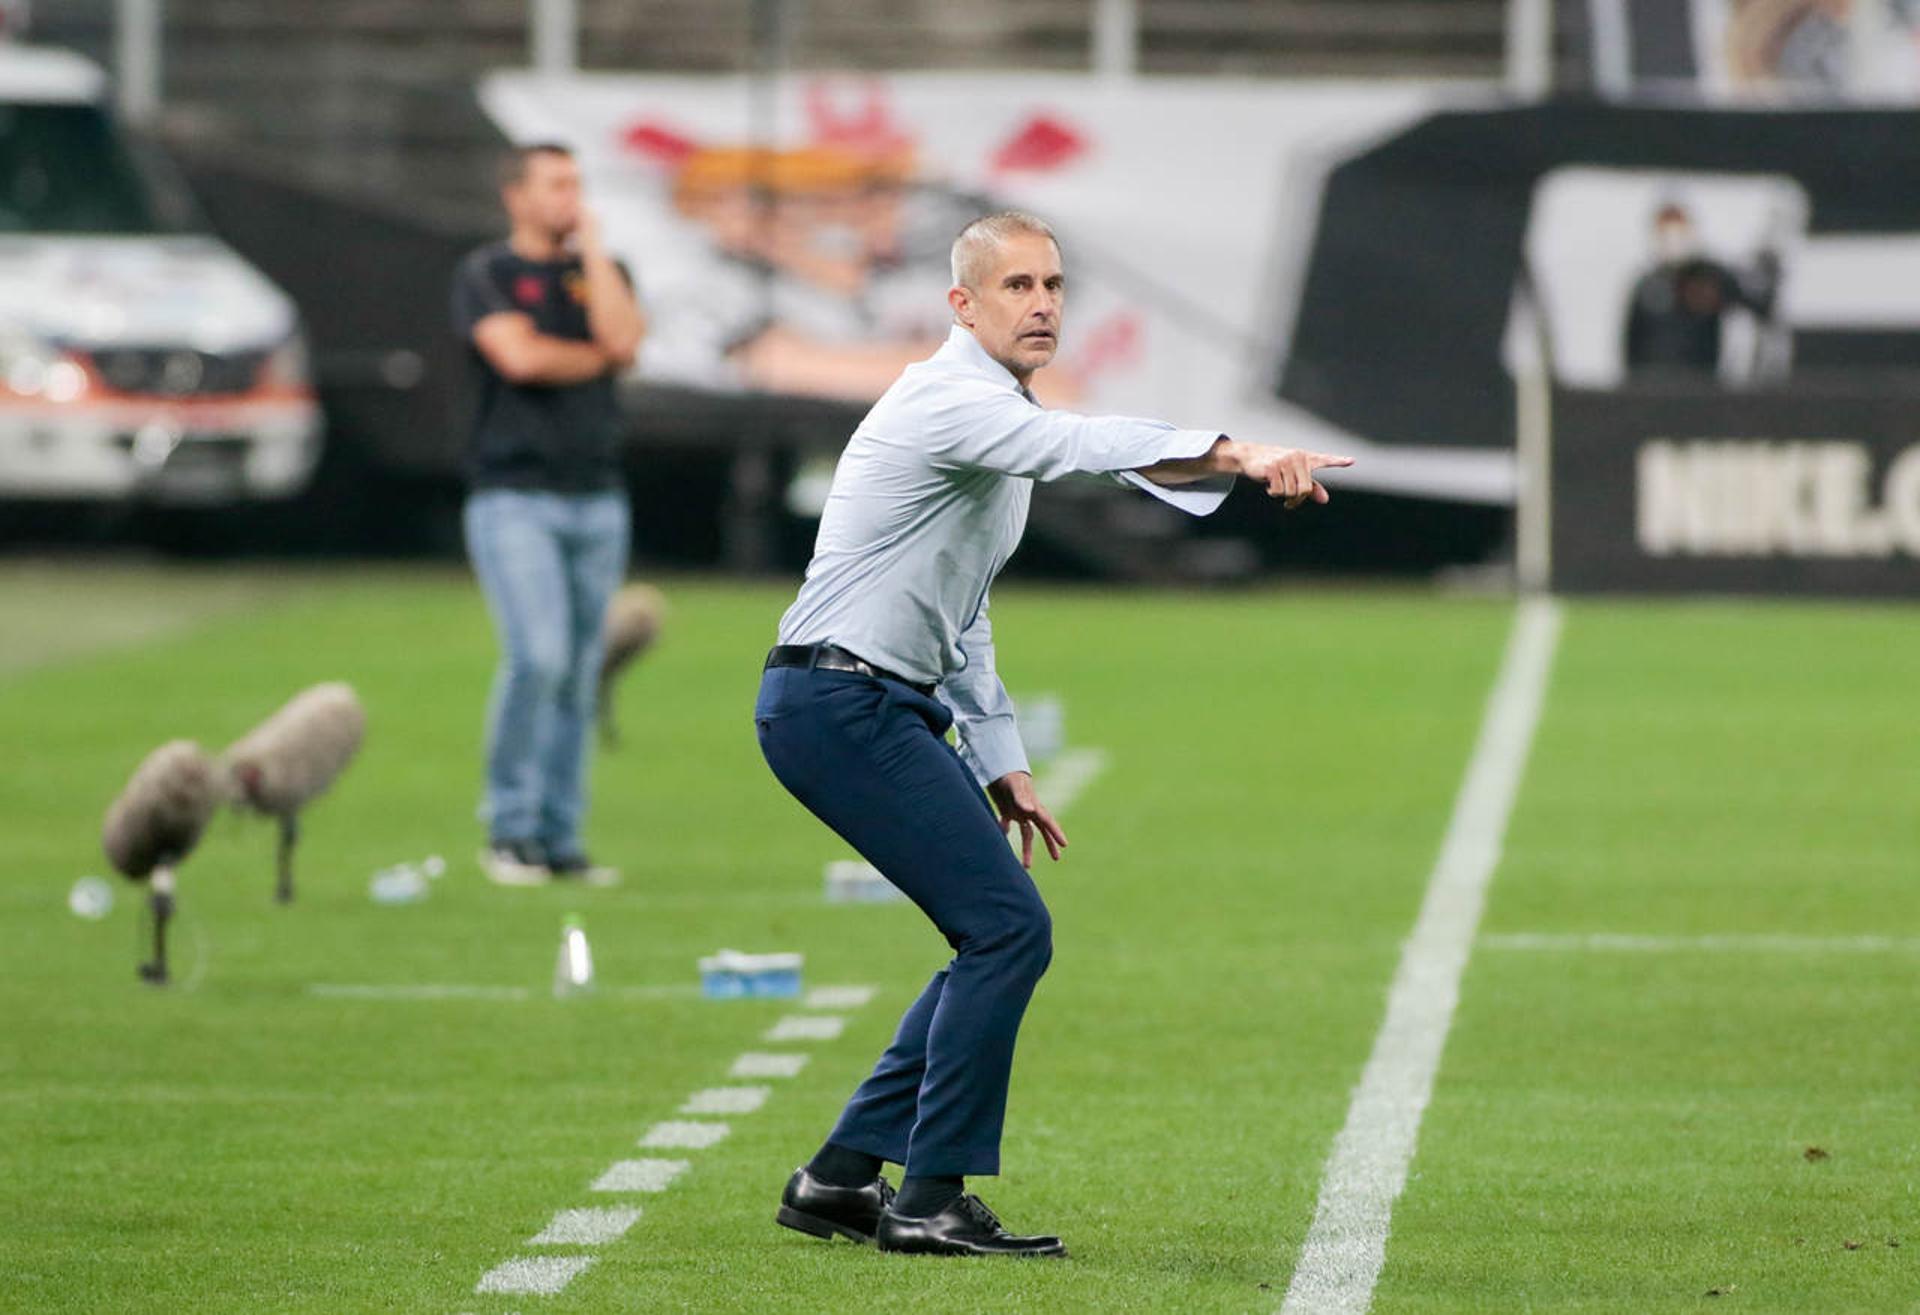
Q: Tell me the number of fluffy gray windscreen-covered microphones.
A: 3